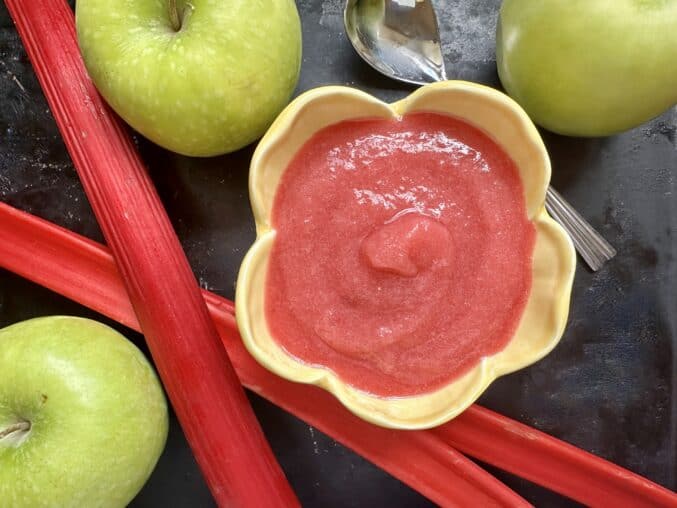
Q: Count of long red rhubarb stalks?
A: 3